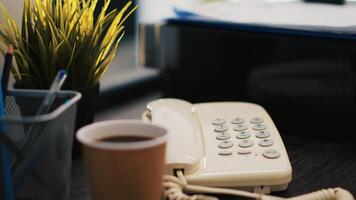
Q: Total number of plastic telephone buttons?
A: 15